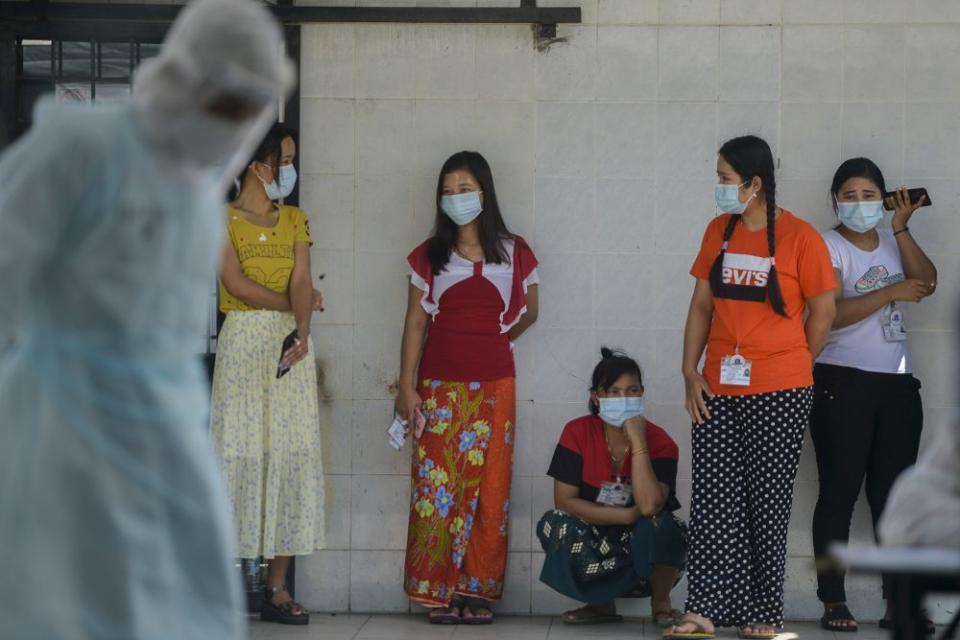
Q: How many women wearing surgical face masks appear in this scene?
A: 5